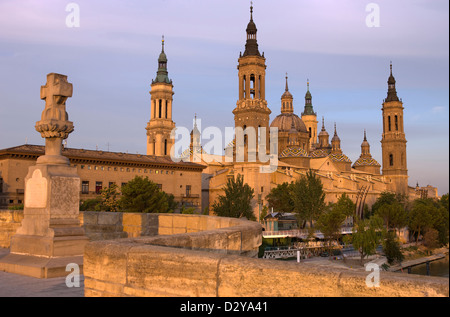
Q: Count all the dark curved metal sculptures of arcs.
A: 3